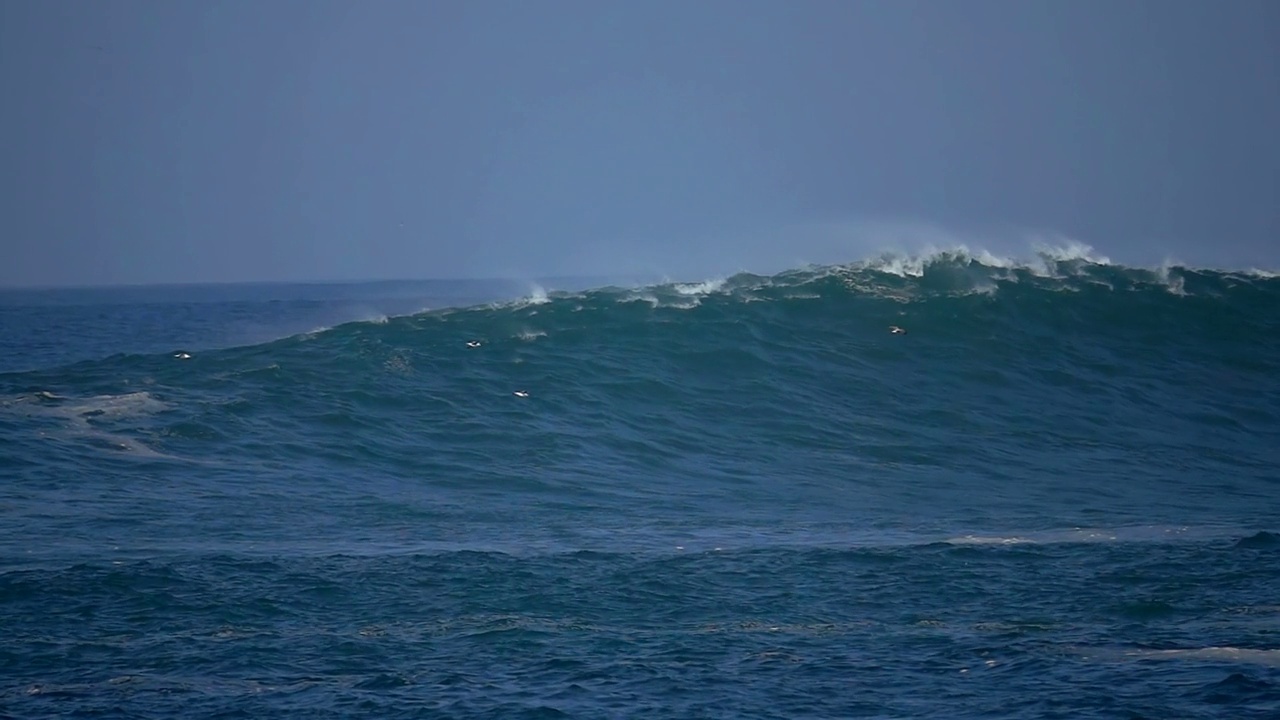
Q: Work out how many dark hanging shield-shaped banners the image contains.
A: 0